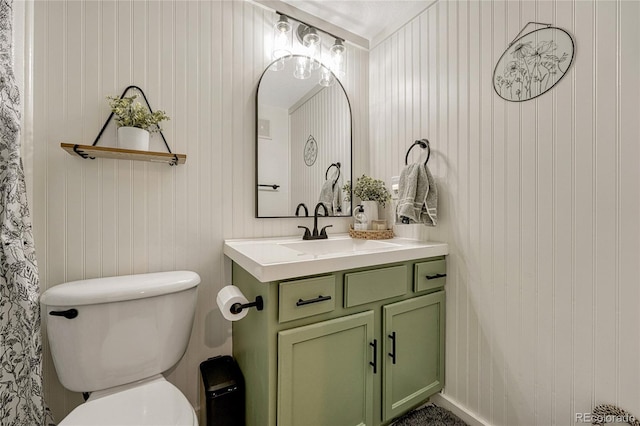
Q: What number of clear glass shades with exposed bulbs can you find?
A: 3